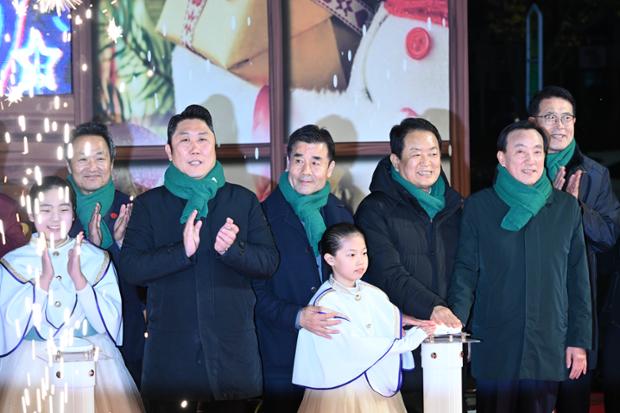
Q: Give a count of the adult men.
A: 6